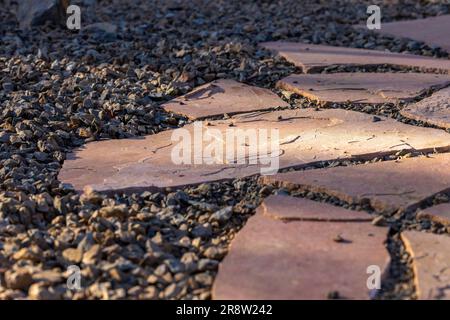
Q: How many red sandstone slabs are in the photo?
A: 10